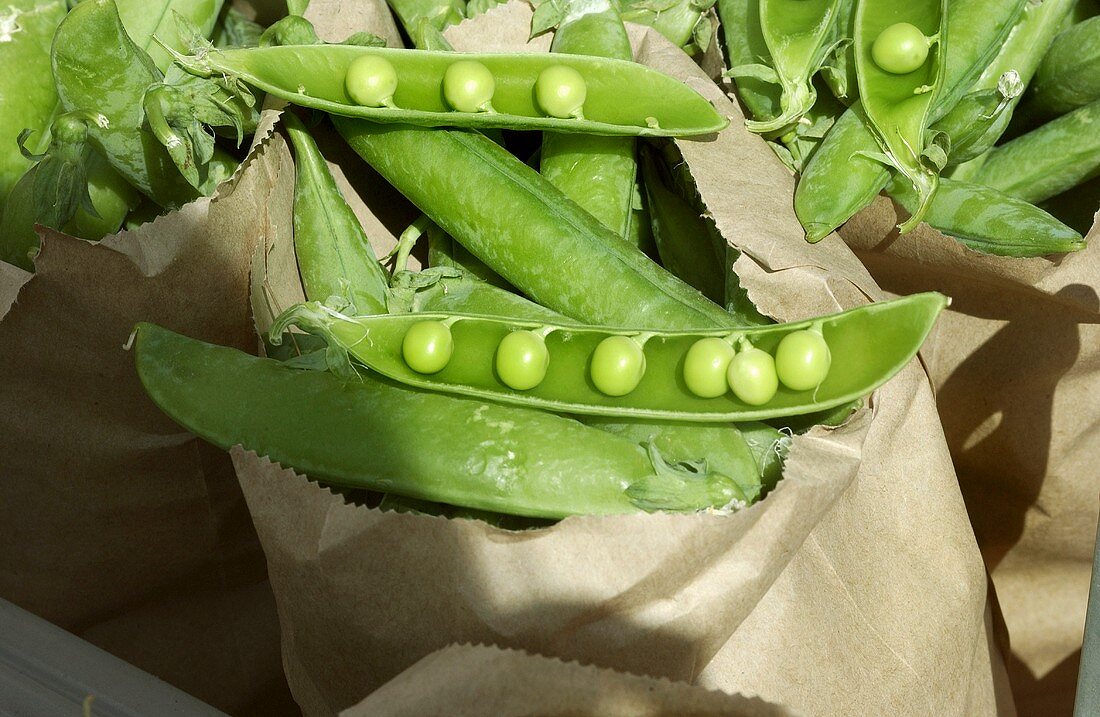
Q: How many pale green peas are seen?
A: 10